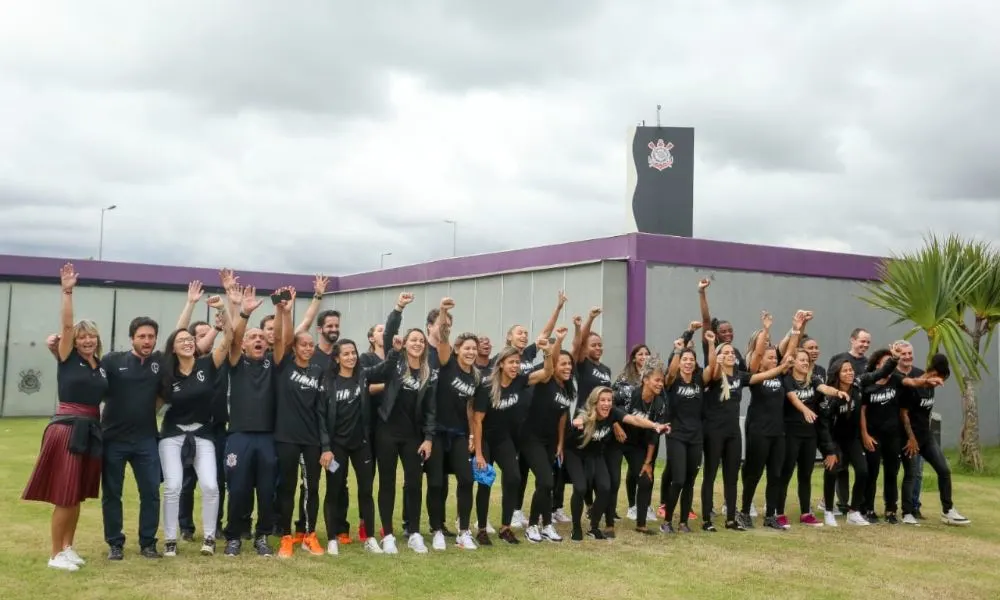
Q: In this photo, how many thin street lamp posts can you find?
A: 3